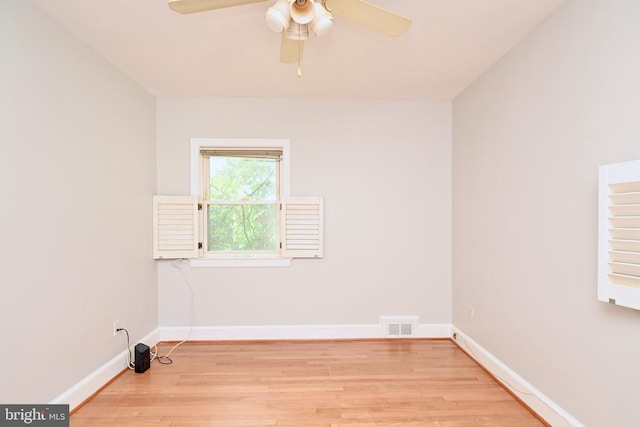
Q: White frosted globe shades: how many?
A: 4